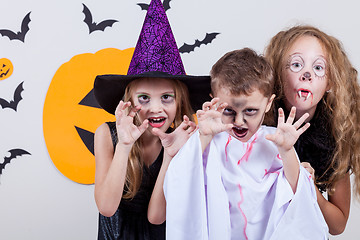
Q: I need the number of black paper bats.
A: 6